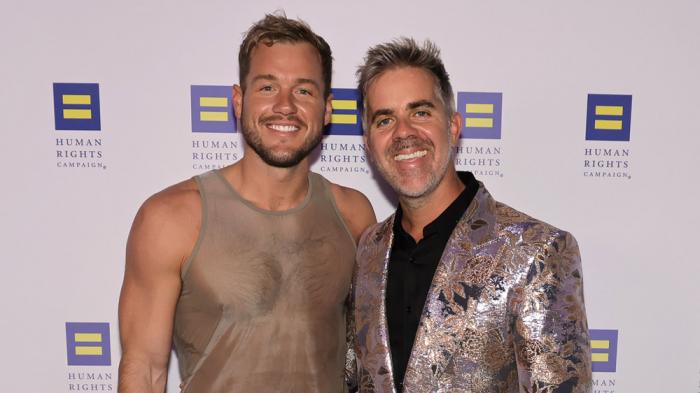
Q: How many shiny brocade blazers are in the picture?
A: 1